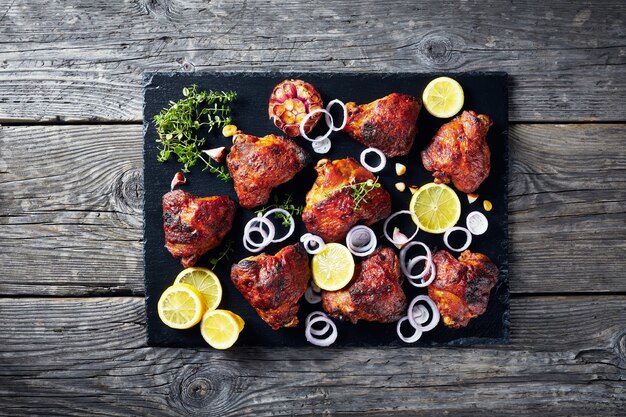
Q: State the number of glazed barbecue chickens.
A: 8